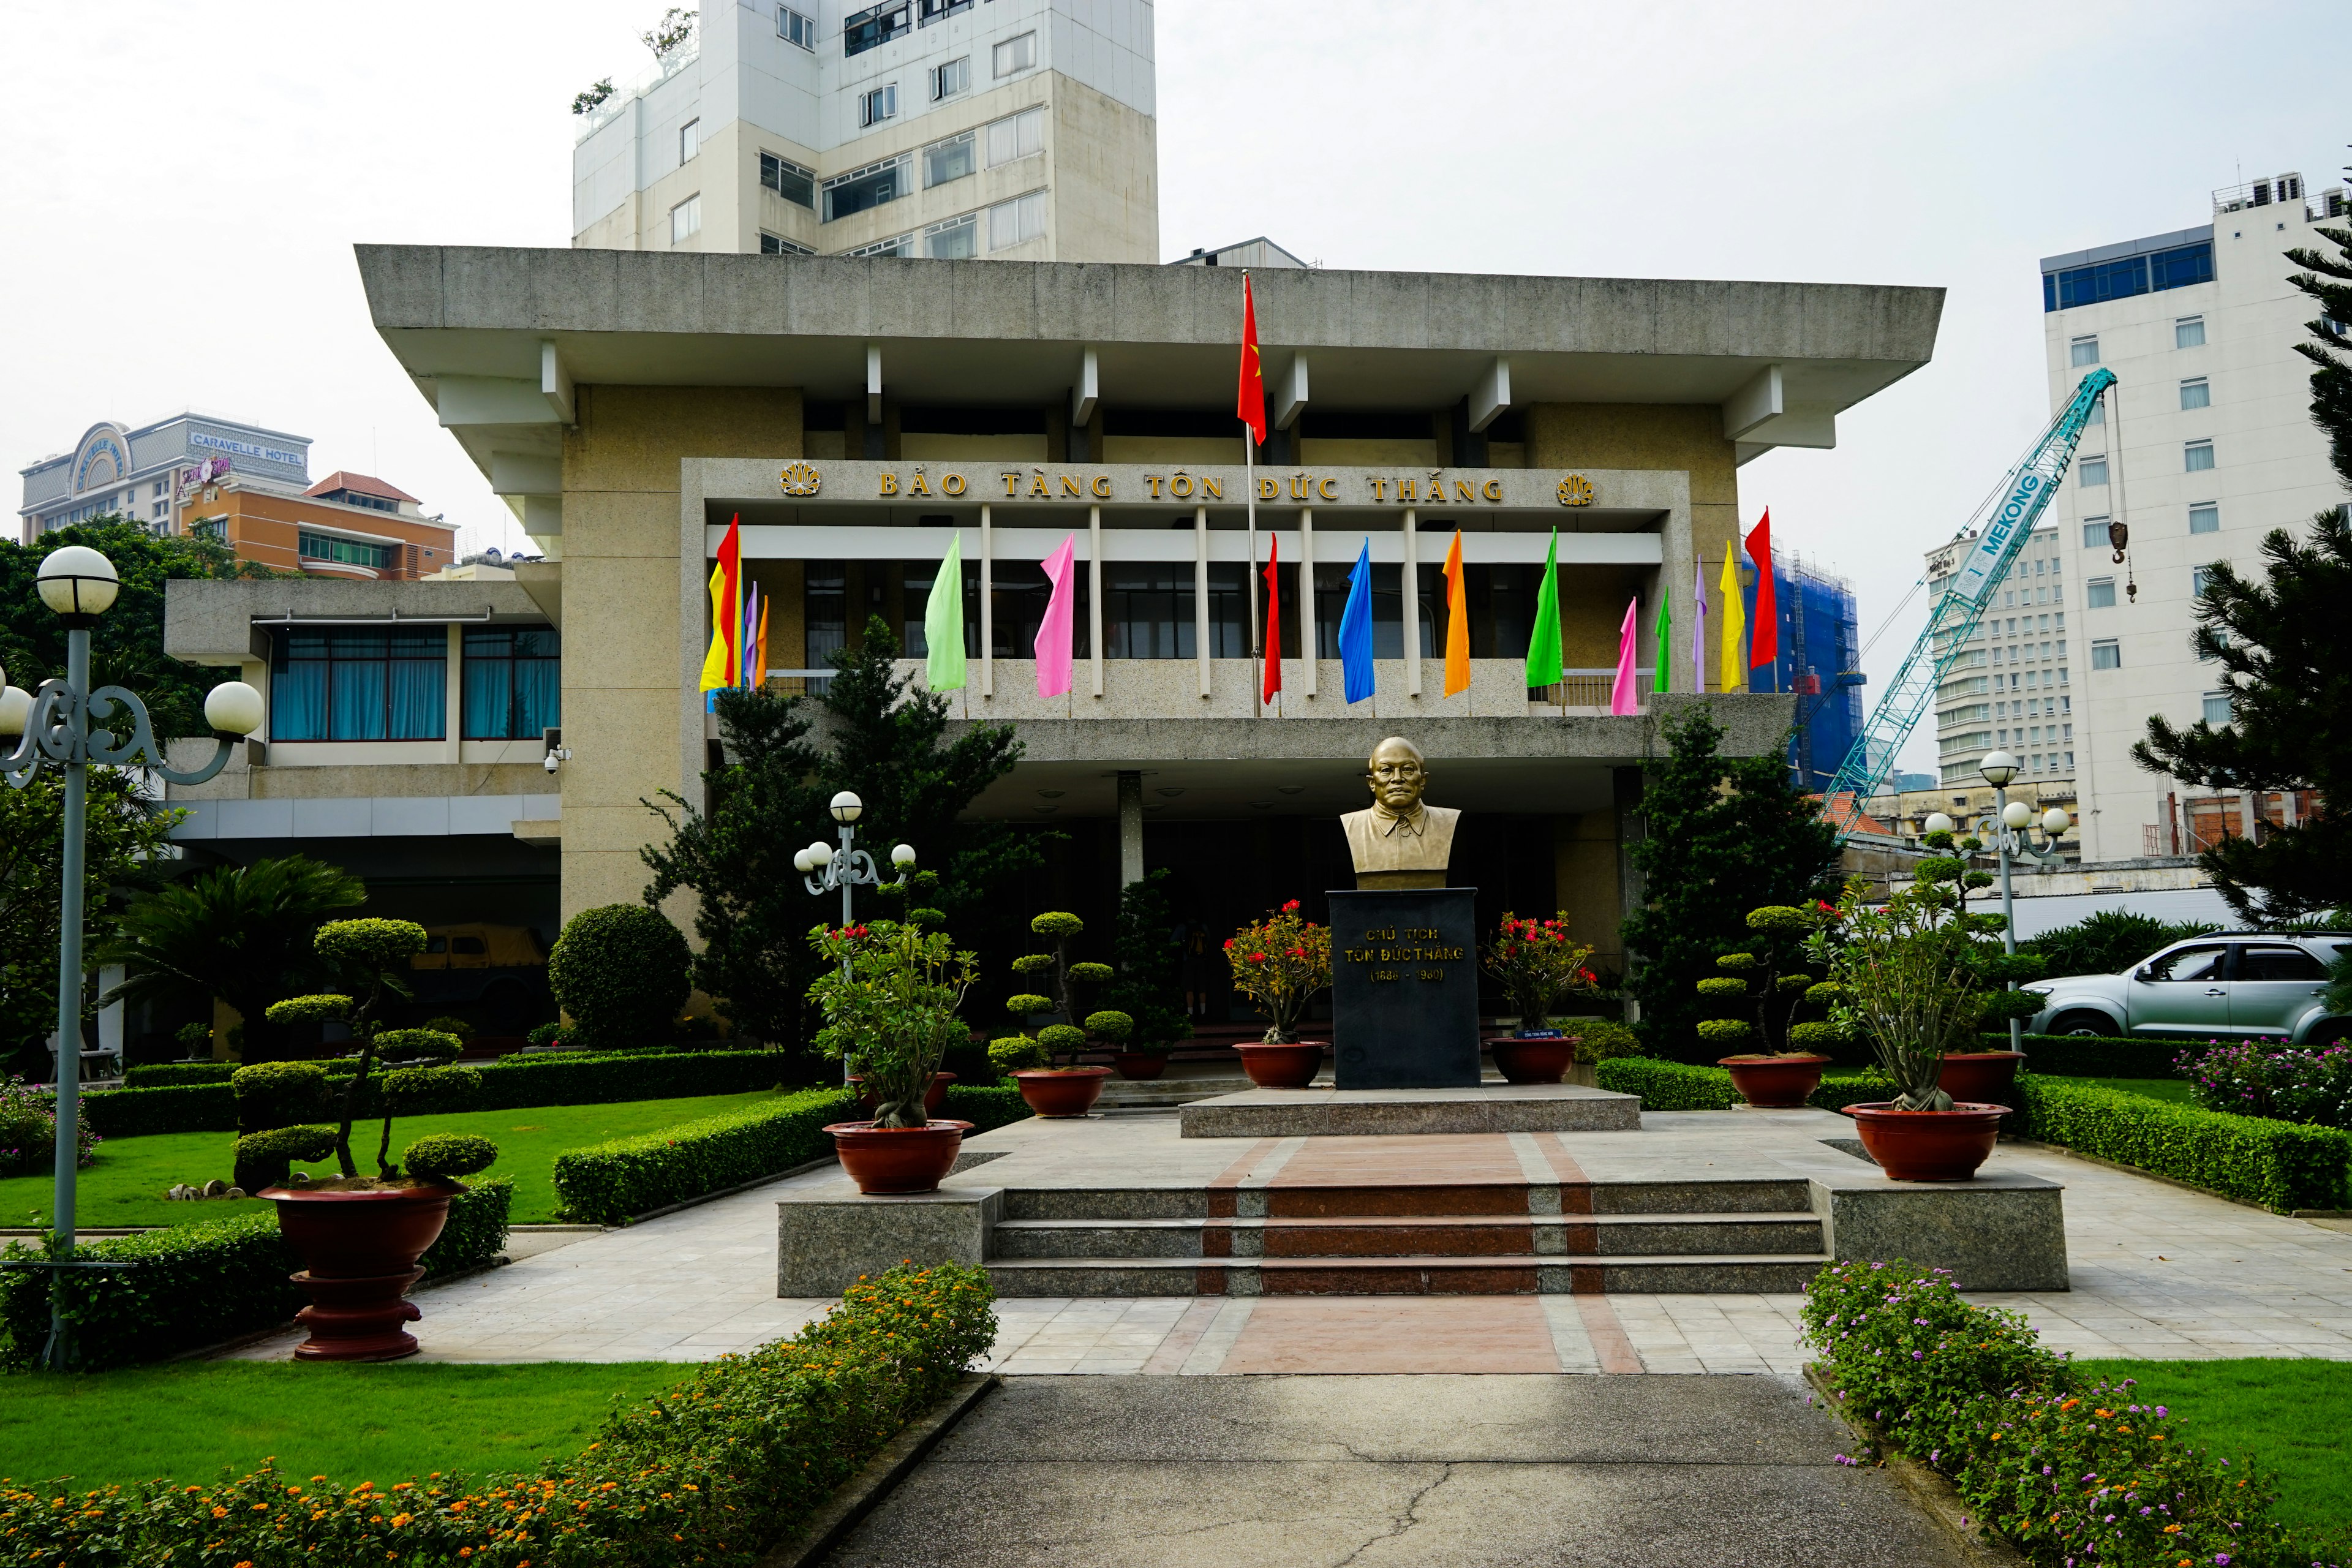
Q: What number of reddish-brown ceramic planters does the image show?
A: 10